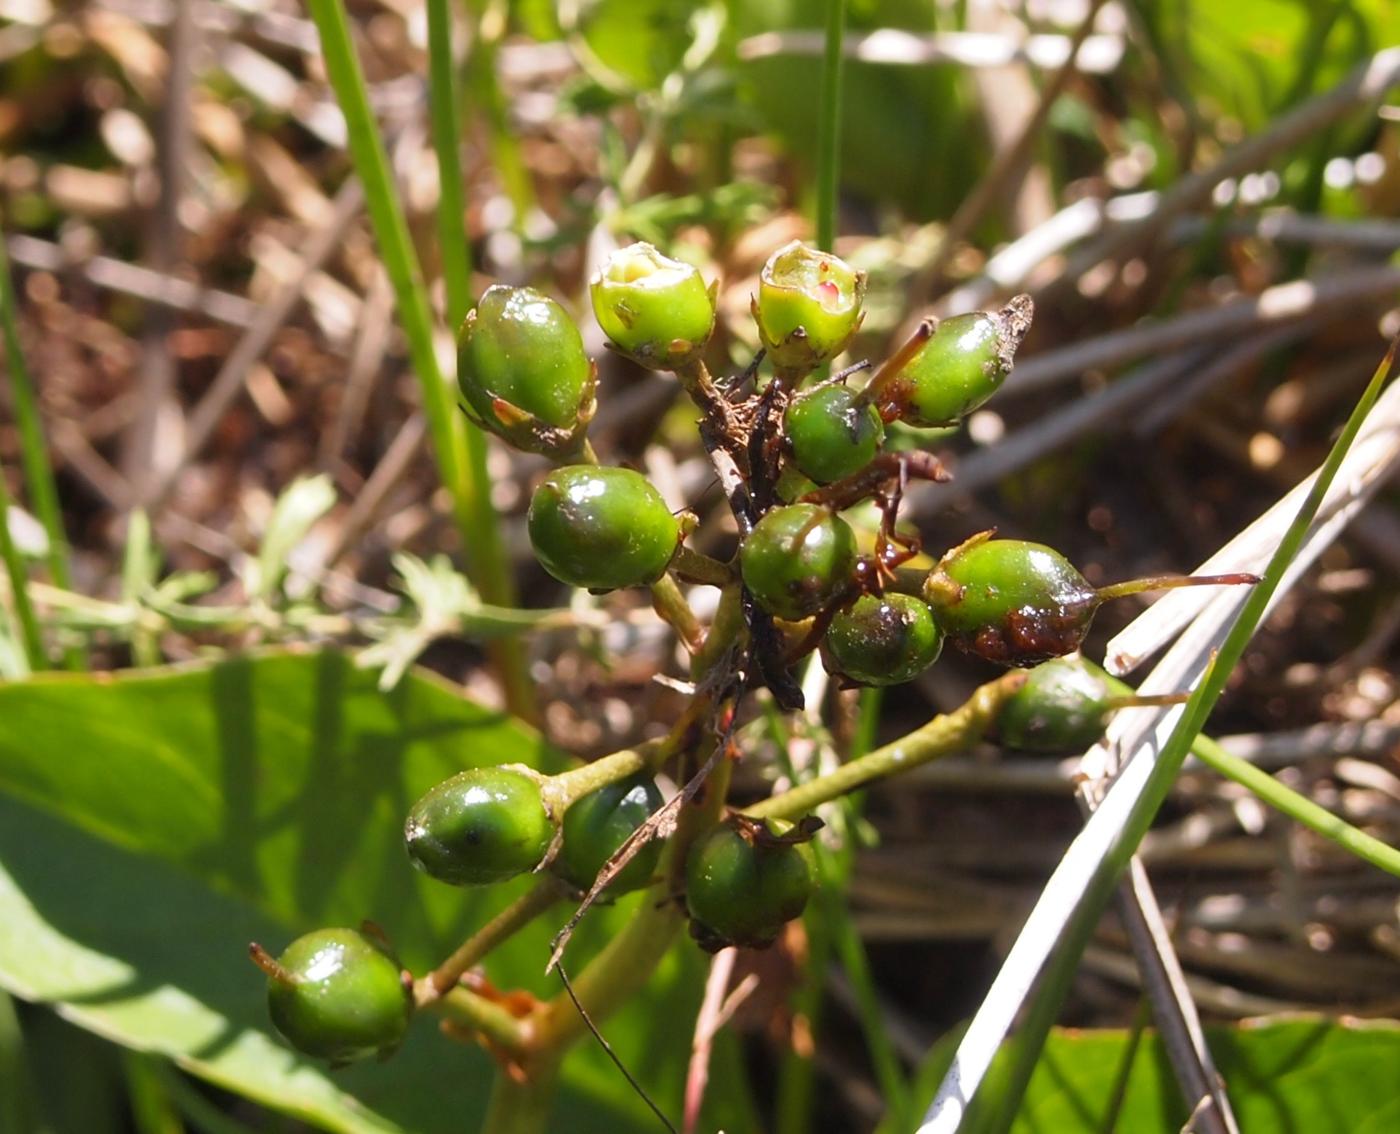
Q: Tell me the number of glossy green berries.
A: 14